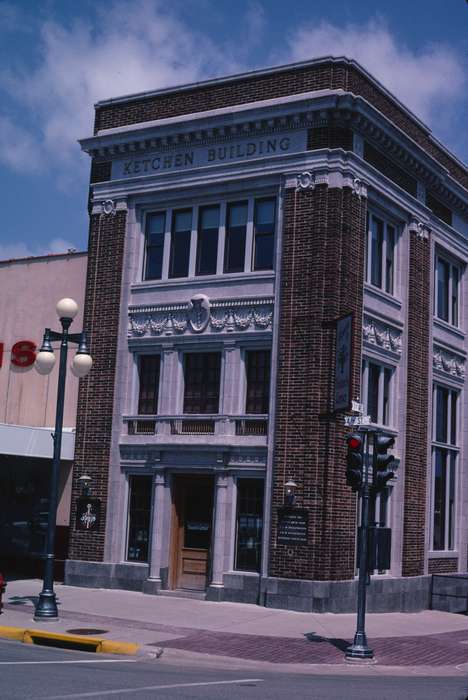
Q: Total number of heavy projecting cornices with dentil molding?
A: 1